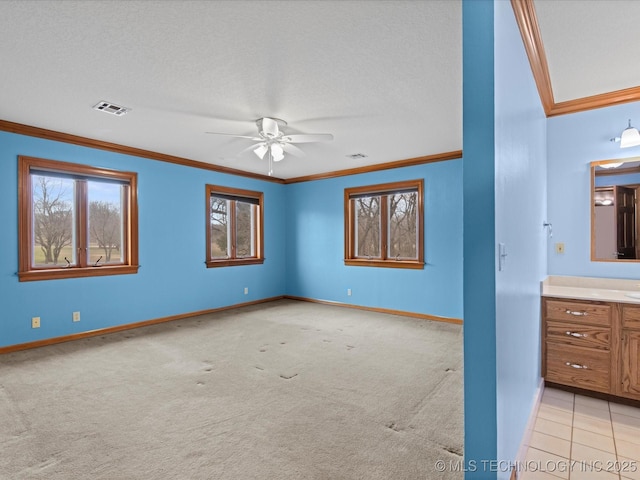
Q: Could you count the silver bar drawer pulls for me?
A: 3